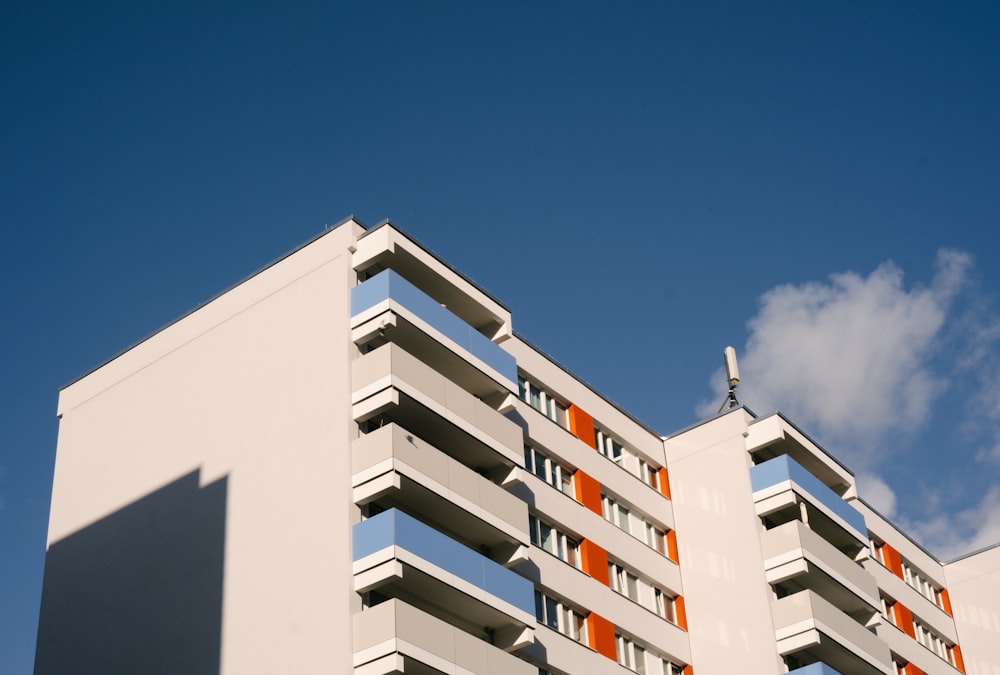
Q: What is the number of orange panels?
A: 13